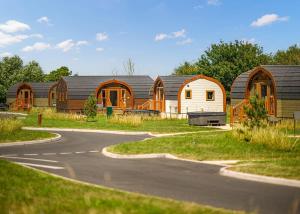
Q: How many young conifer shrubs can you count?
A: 2